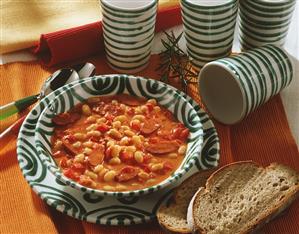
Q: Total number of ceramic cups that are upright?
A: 3